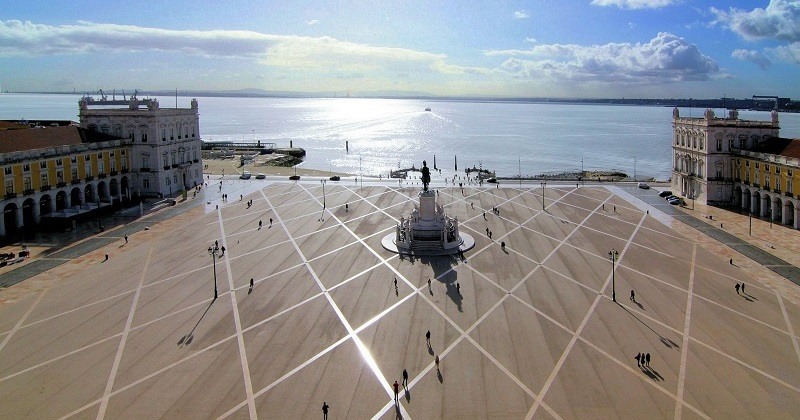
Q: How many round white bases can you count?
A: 1